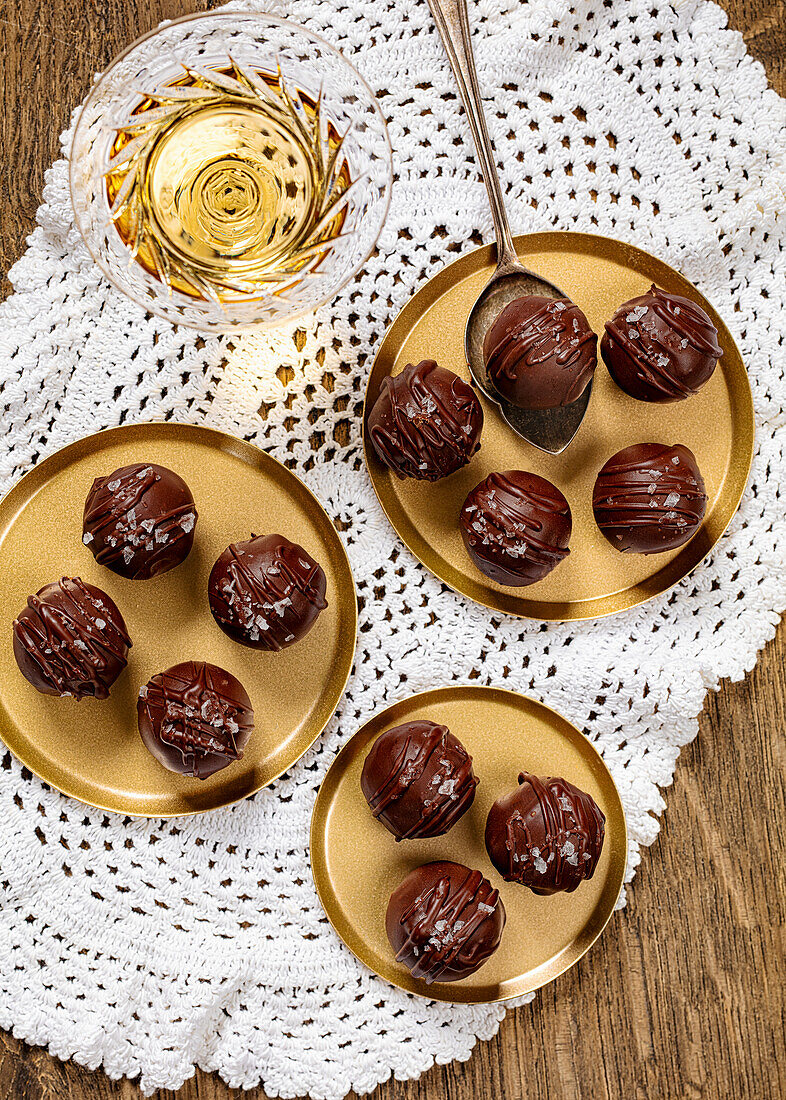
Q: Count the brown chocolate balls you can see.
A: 12